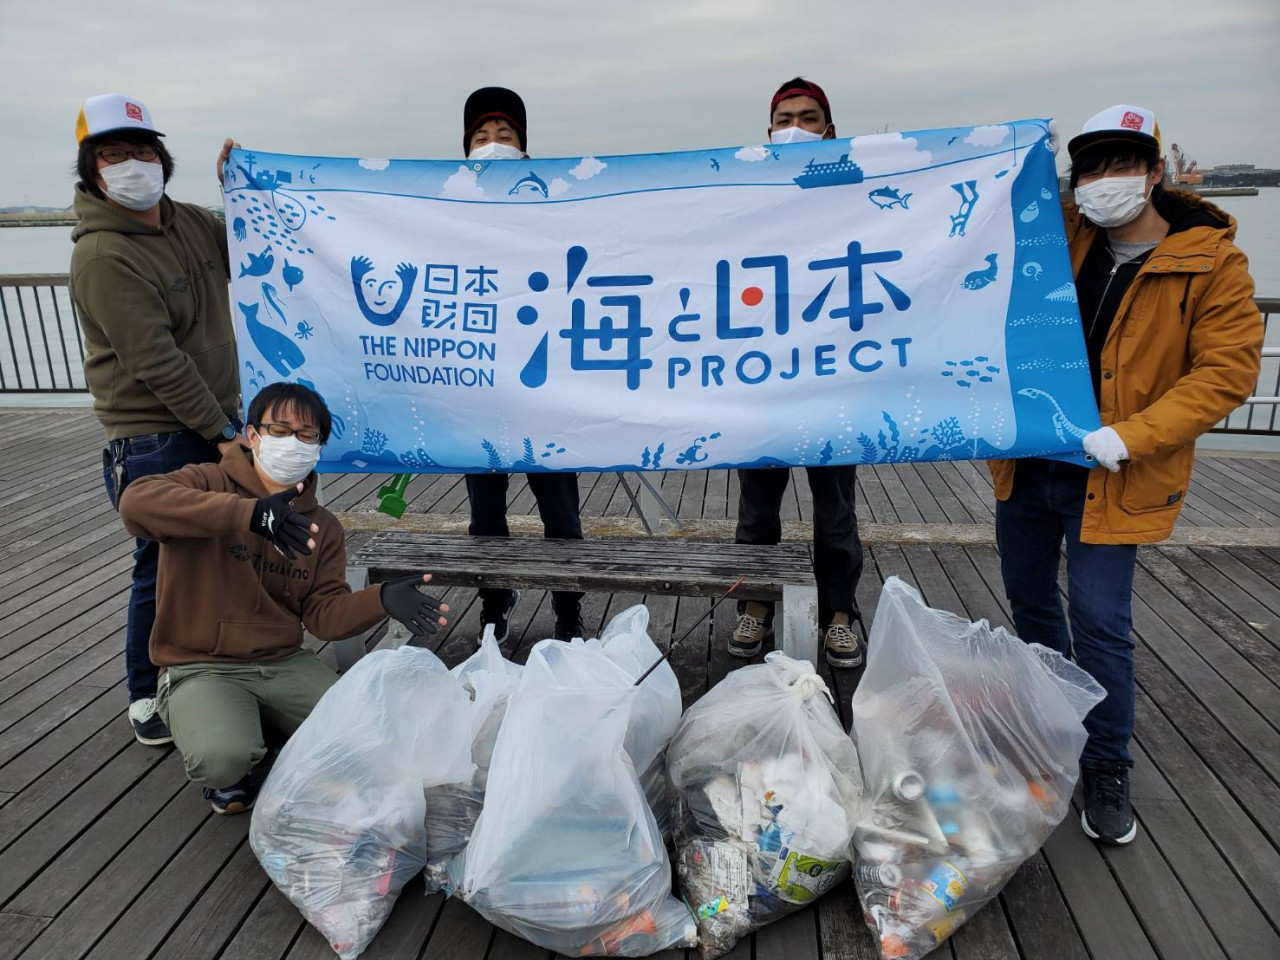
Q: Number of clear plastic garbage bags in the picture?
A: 6